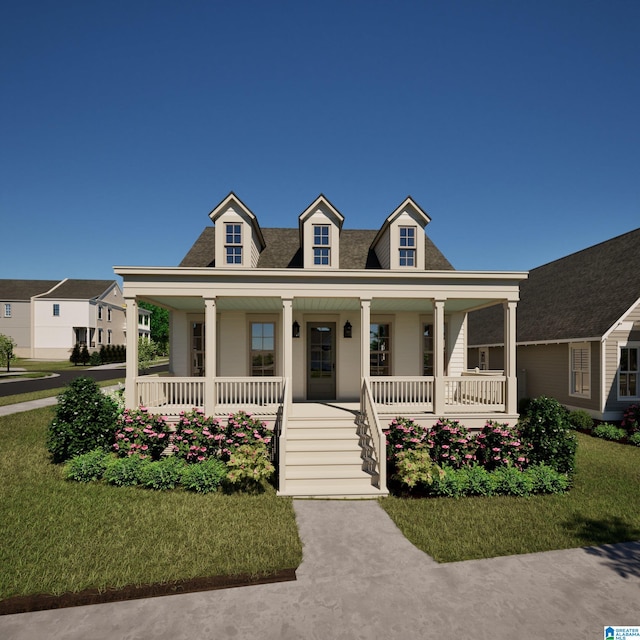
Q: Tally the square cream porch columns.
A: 6